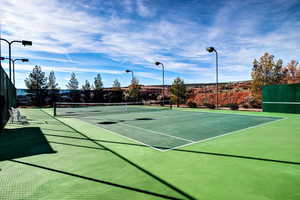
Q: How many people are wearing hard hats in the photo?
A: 0